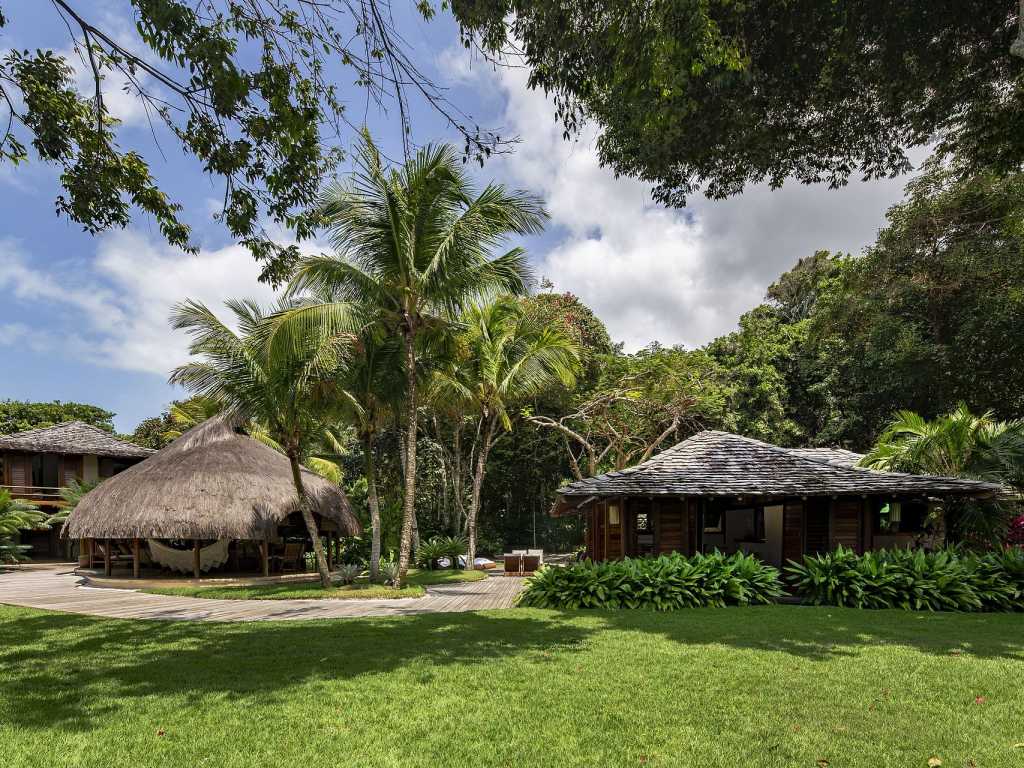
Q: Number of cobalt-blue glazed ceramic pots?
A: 0